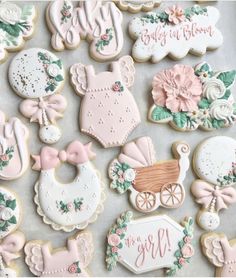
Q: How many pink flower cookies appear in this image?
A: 1